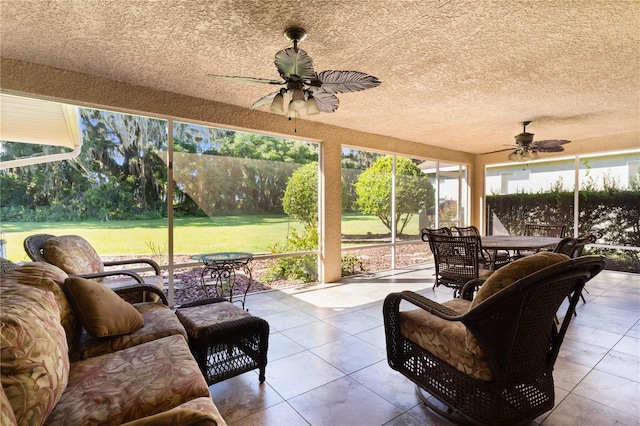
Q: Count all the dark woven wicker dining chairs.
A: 6